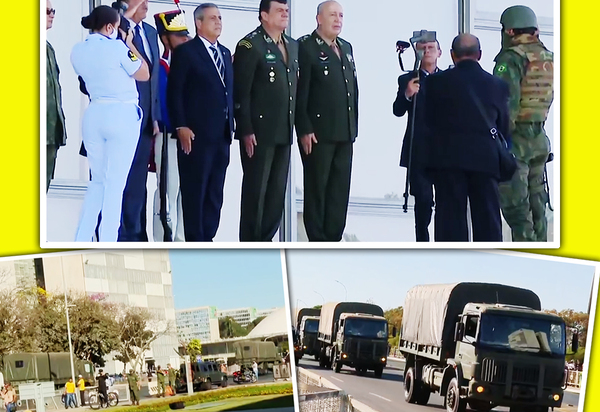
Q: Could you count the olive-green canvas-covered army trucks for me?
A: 5